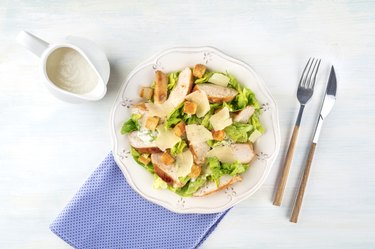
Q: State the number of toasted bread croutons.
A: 9